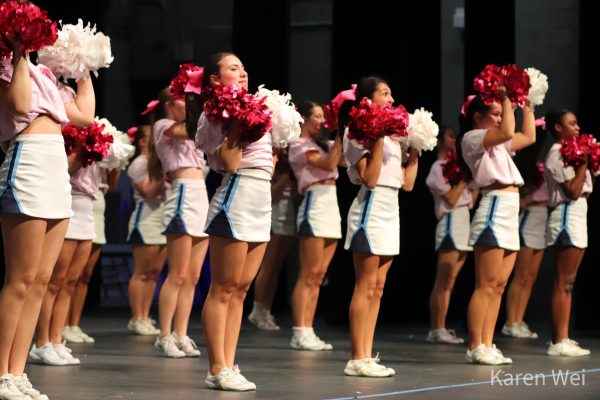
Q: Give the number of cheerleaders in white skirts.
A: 13